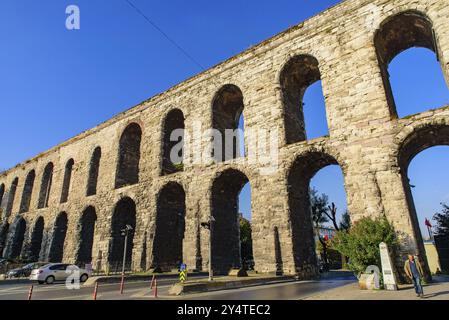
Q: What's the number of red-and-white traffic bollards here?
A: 5